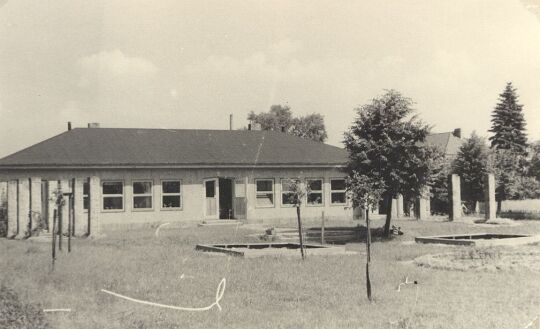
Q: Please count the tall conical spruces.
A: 1